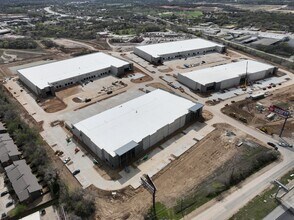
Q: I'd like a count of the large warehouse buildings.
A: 4